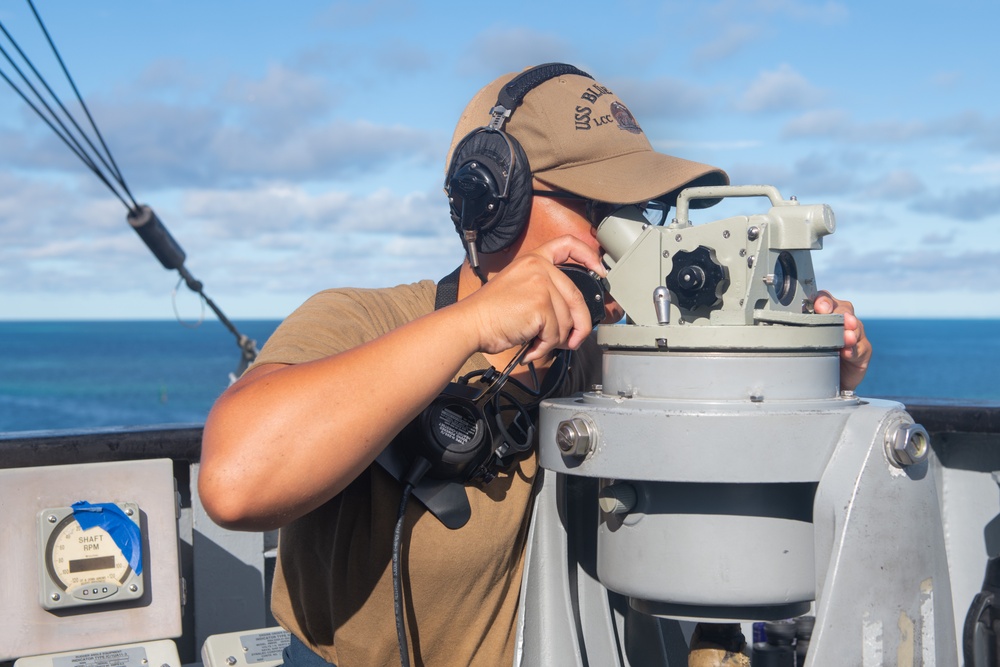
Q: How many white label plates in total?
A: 2